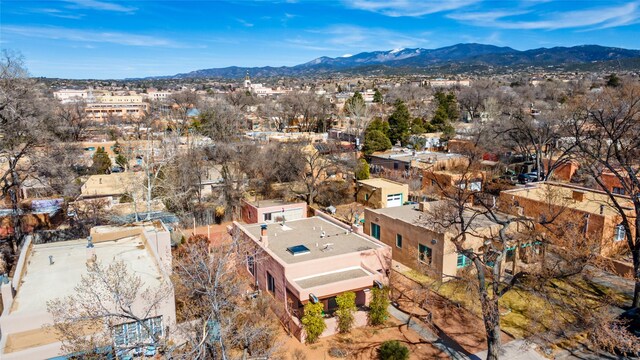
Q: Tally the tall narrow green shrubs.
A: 3